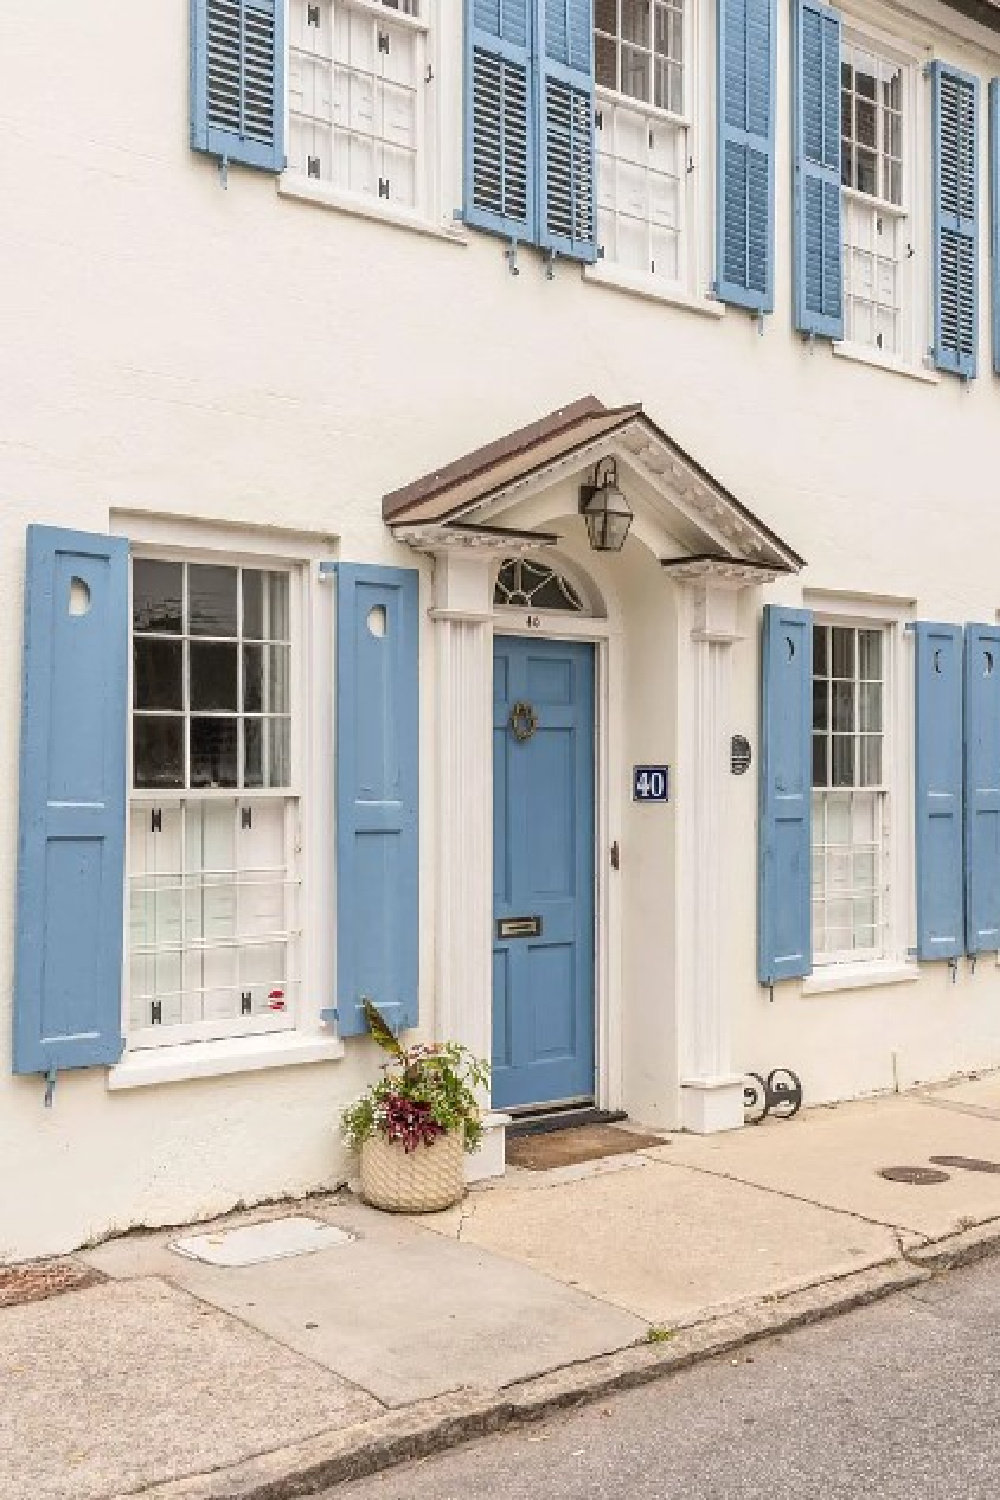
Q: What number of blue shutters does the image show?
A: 12